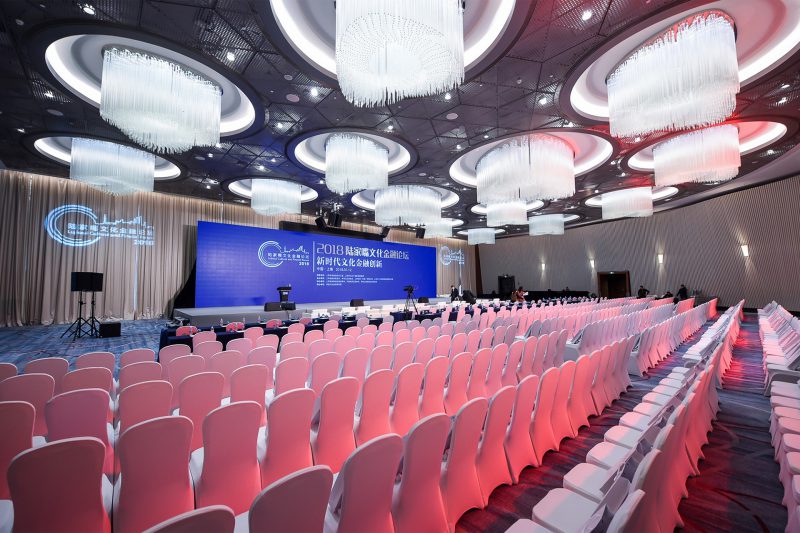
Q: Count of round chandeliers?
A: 14